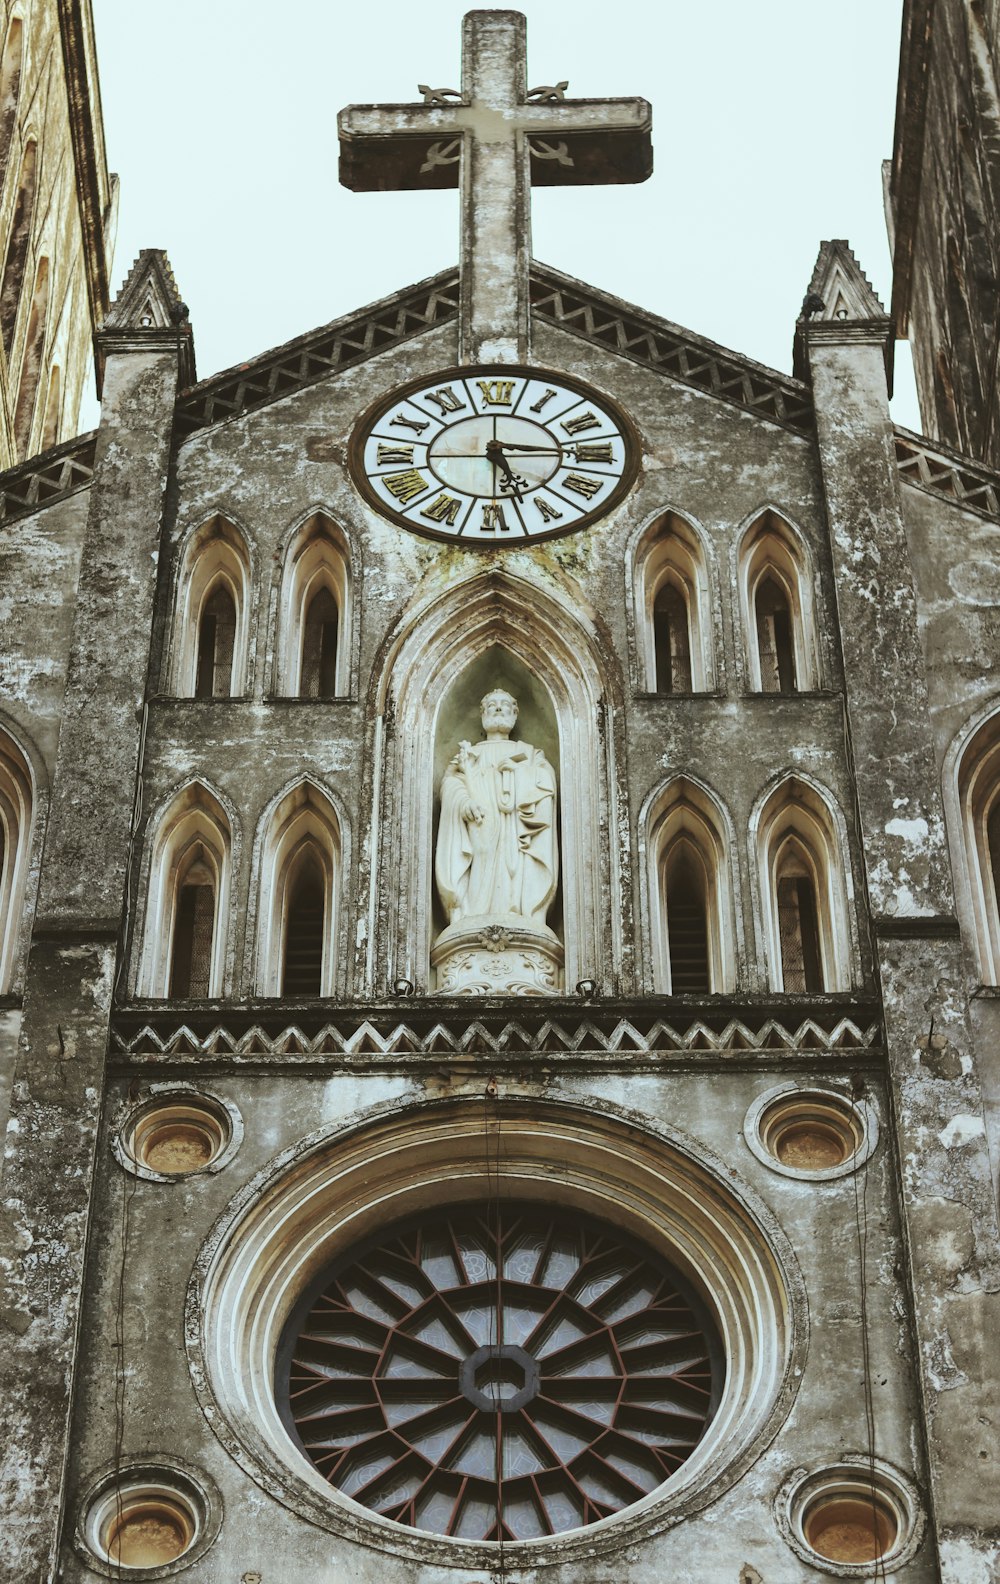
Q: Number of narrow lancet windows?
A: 8